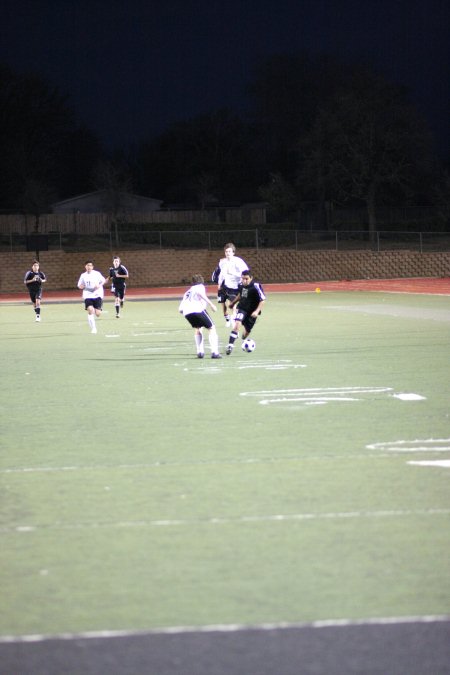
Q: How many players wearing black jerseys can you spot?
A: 3